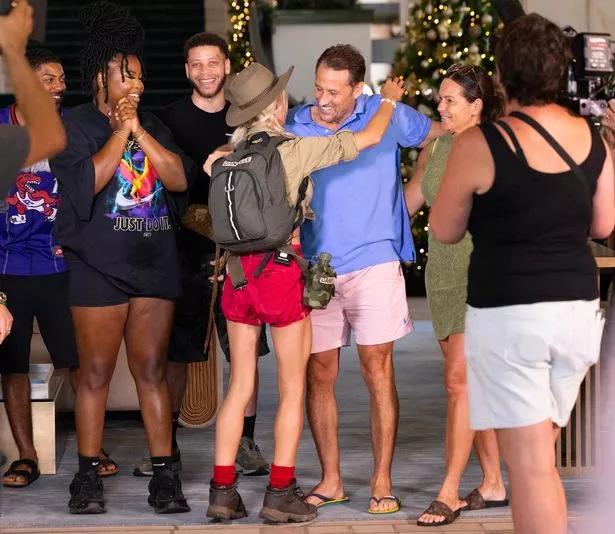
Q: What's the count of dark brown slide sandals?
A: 2